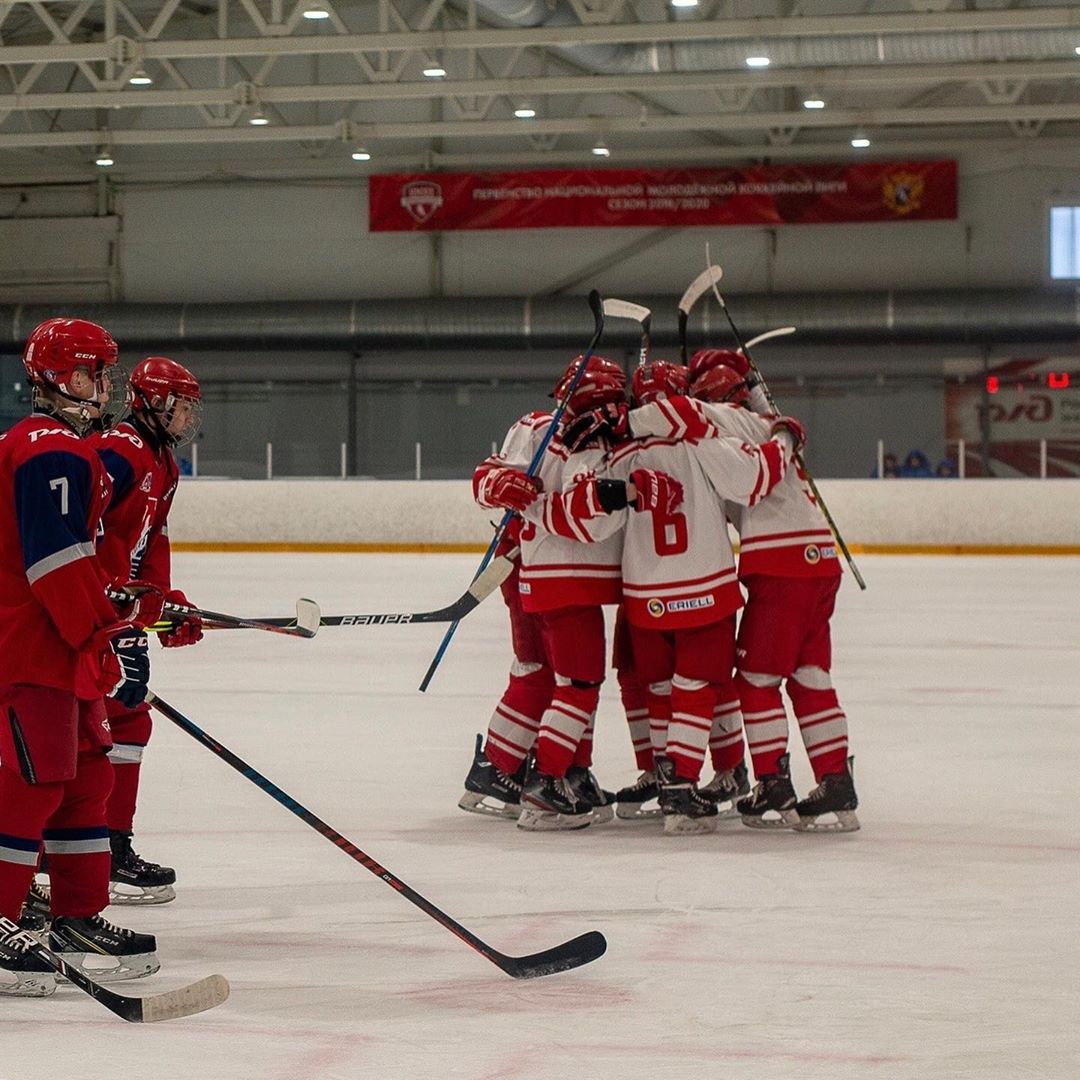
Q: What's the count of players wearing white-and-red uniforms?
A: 5